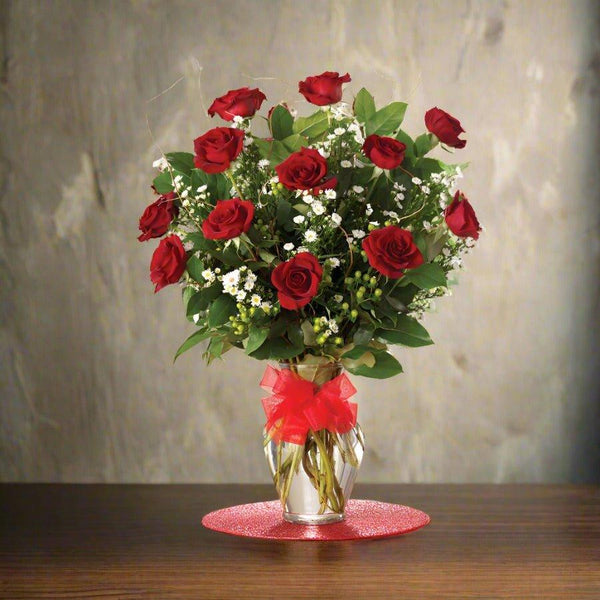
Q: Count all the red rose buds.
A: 12